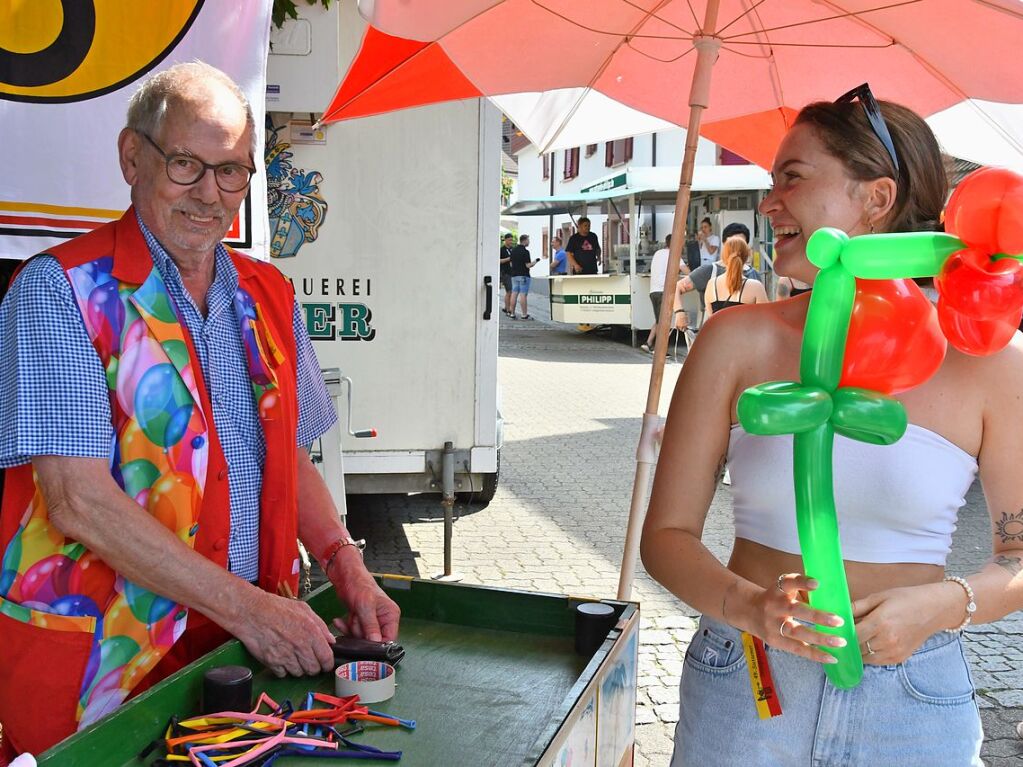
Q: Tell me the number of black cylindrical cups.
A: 2